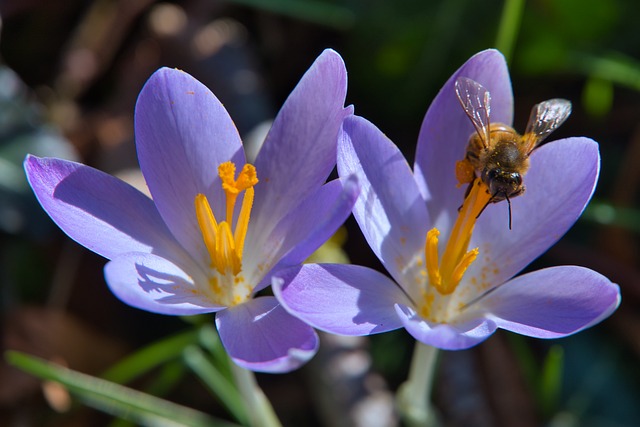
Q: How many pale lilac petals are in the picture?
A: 12